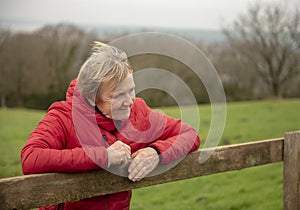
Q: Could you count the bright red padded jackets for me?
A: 1